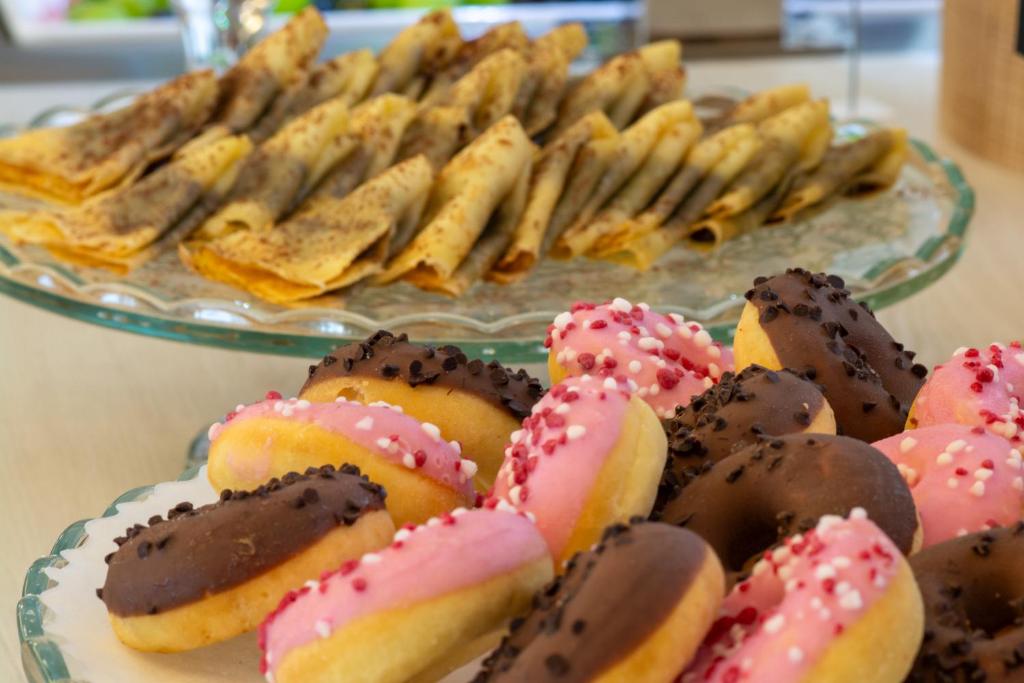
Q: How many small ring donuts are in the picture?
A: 14